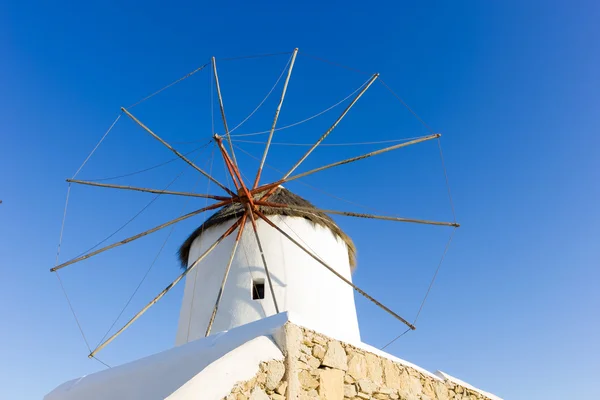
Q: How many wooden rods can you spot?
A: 12